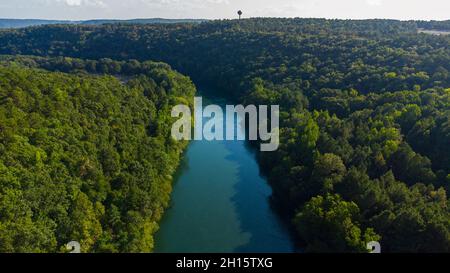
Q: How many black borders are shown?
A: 1